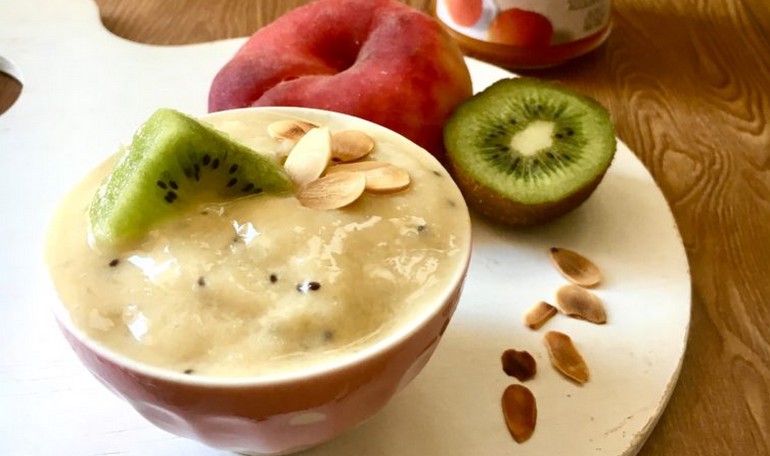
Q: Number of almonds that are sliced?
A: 12